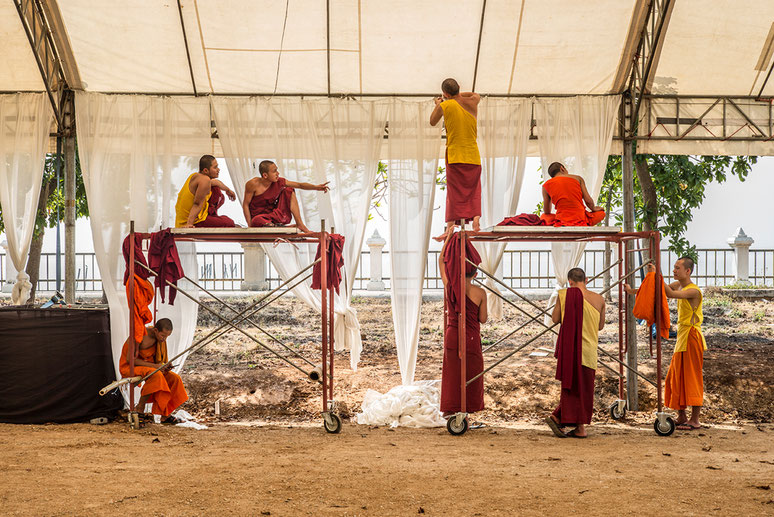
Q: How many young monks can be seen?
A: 8